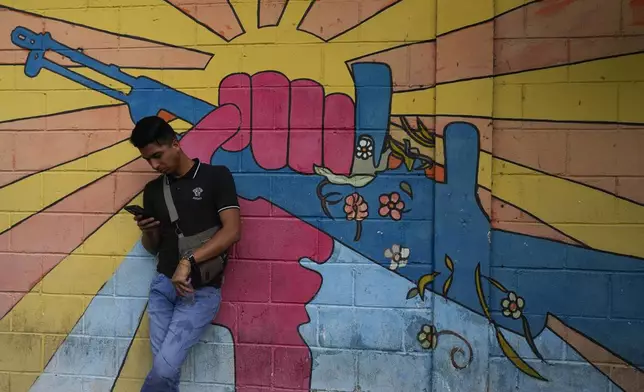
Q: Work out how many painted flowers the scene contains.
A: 6